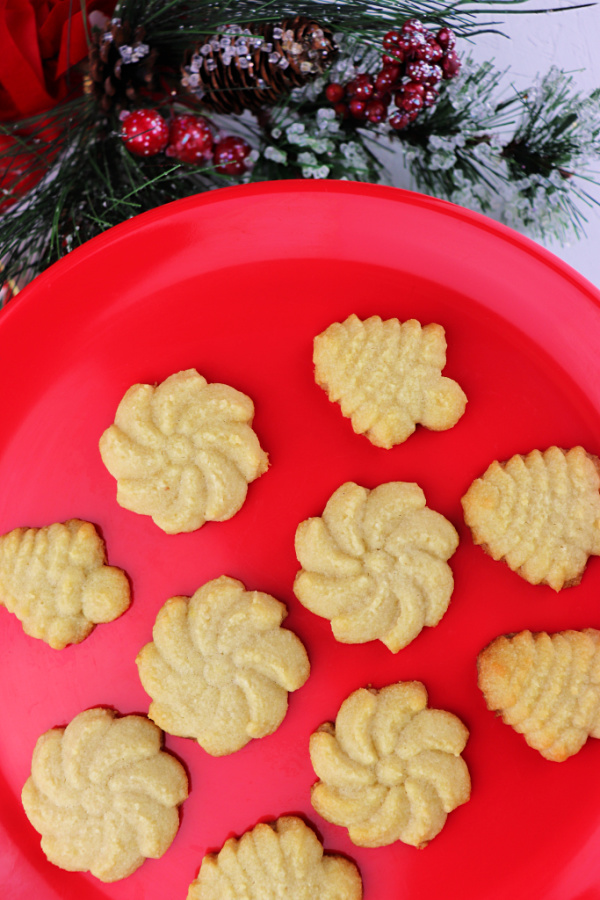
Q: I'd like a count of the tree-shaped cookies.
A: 5